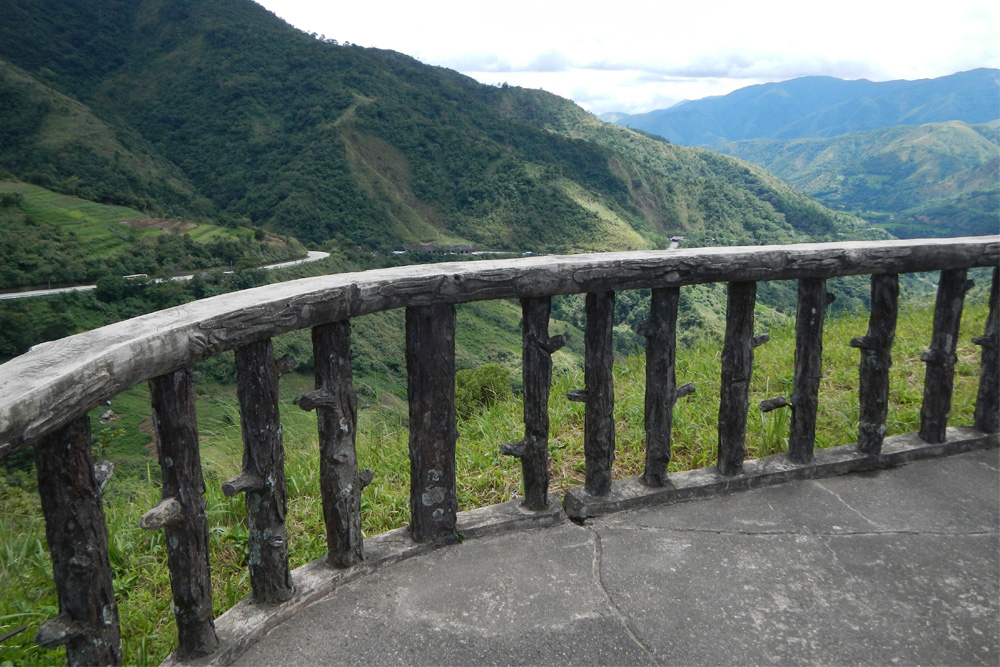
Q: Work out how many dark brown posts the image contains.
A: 13